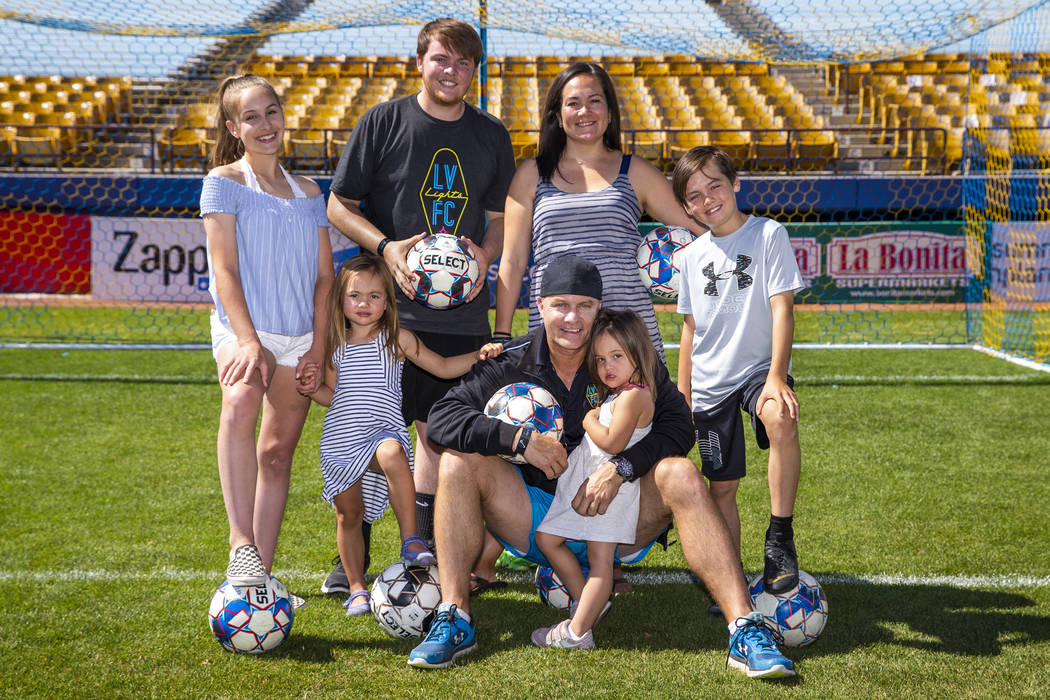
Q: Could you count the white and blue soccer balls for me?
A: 6